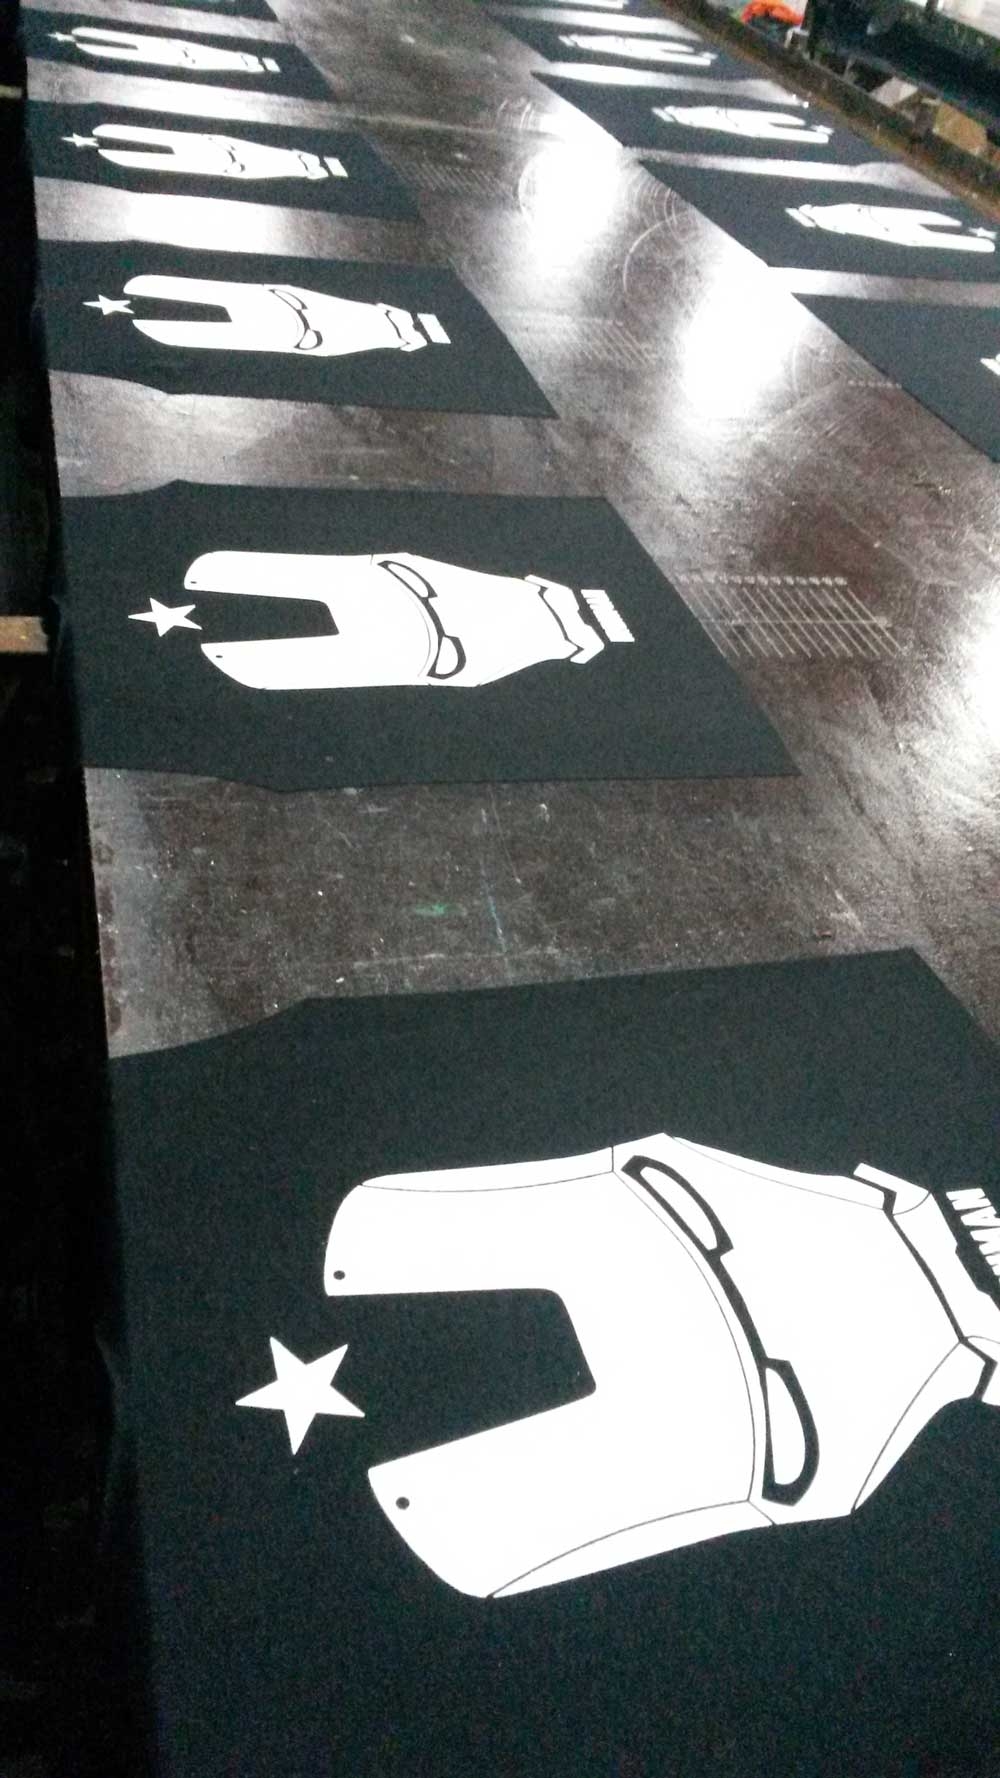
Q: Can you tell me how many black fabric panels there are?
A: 11